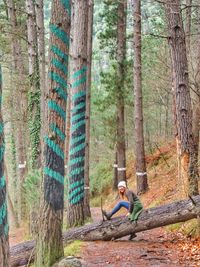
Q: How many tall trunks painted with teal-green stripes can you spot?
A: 3